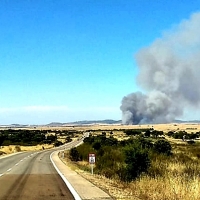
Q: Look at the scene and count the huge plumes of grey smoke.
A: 1